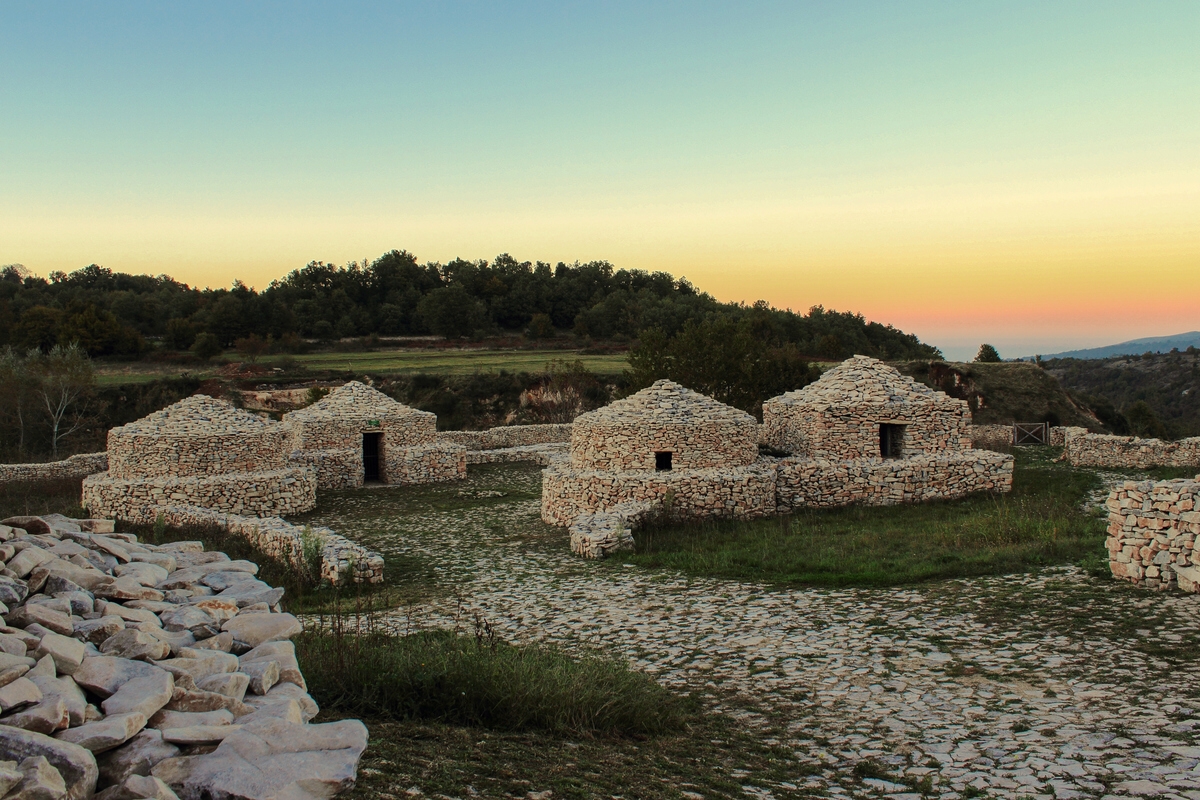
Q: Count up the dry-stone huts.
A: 4